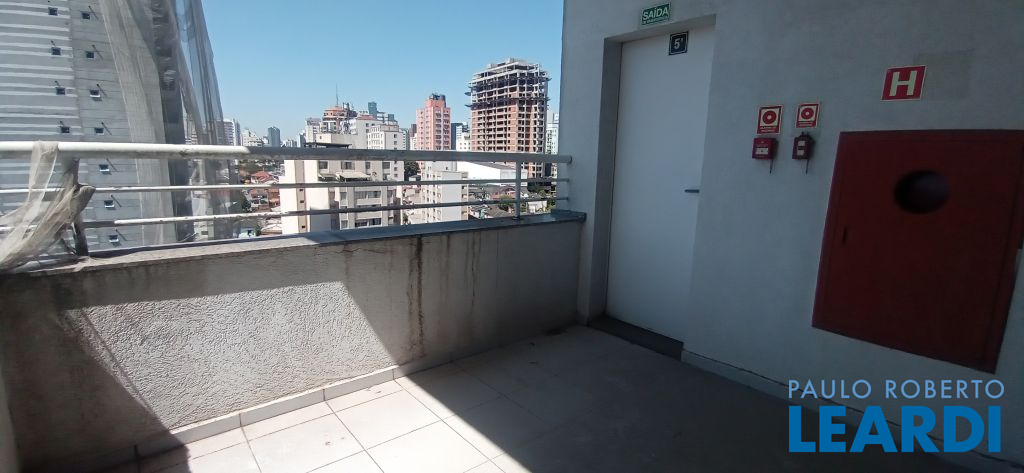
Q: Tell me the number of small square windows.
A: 11